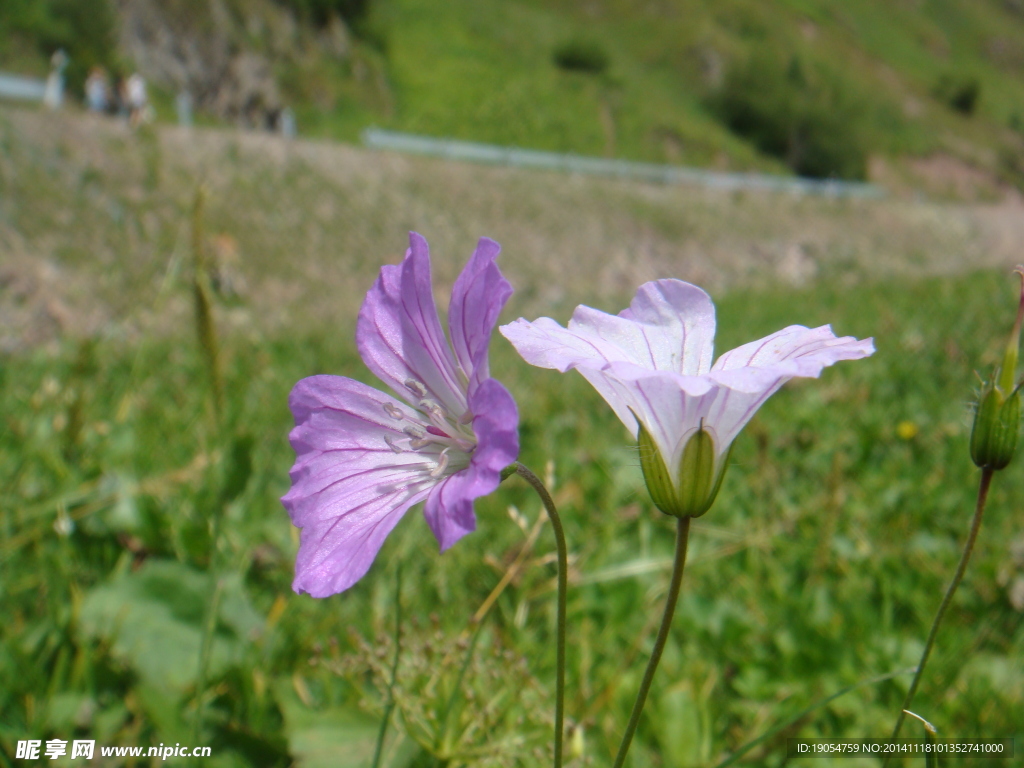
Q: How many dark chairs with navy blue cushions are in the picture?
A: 0